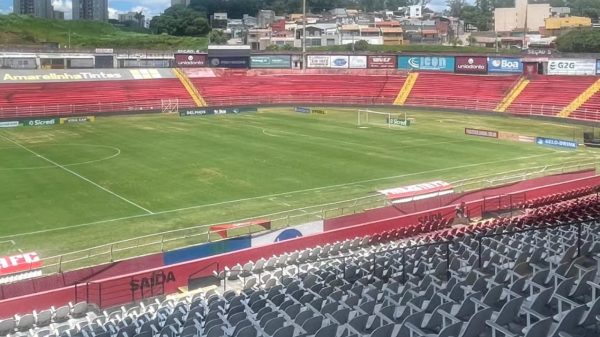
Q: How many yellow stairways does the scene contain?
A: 4